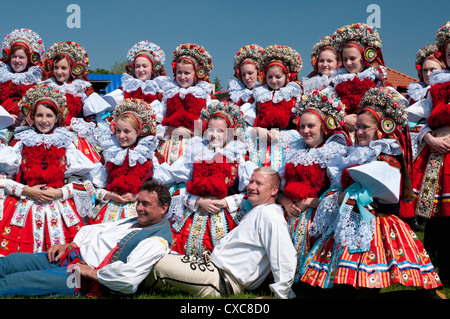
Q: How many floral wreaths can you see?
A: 15